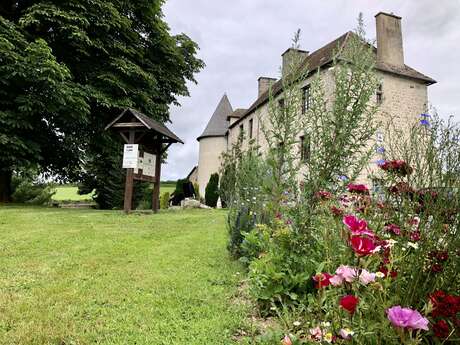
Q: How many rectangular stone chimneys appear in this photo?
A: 3